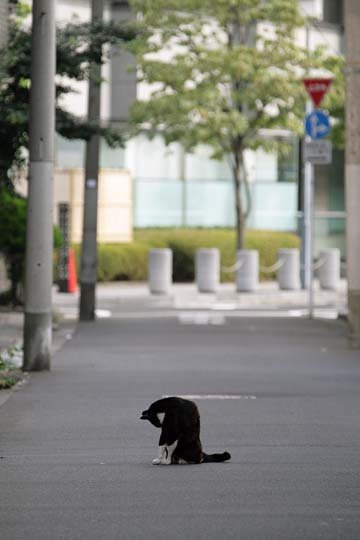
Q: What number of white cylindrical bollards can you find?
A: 5